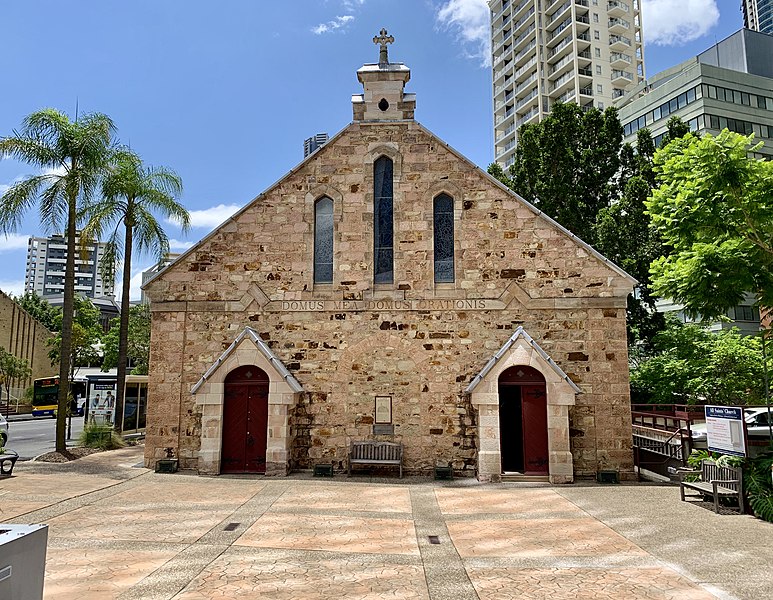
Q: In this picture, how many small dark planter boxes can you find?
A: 4